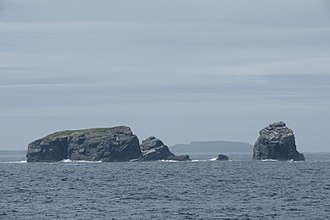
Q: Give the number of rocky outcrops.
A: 4